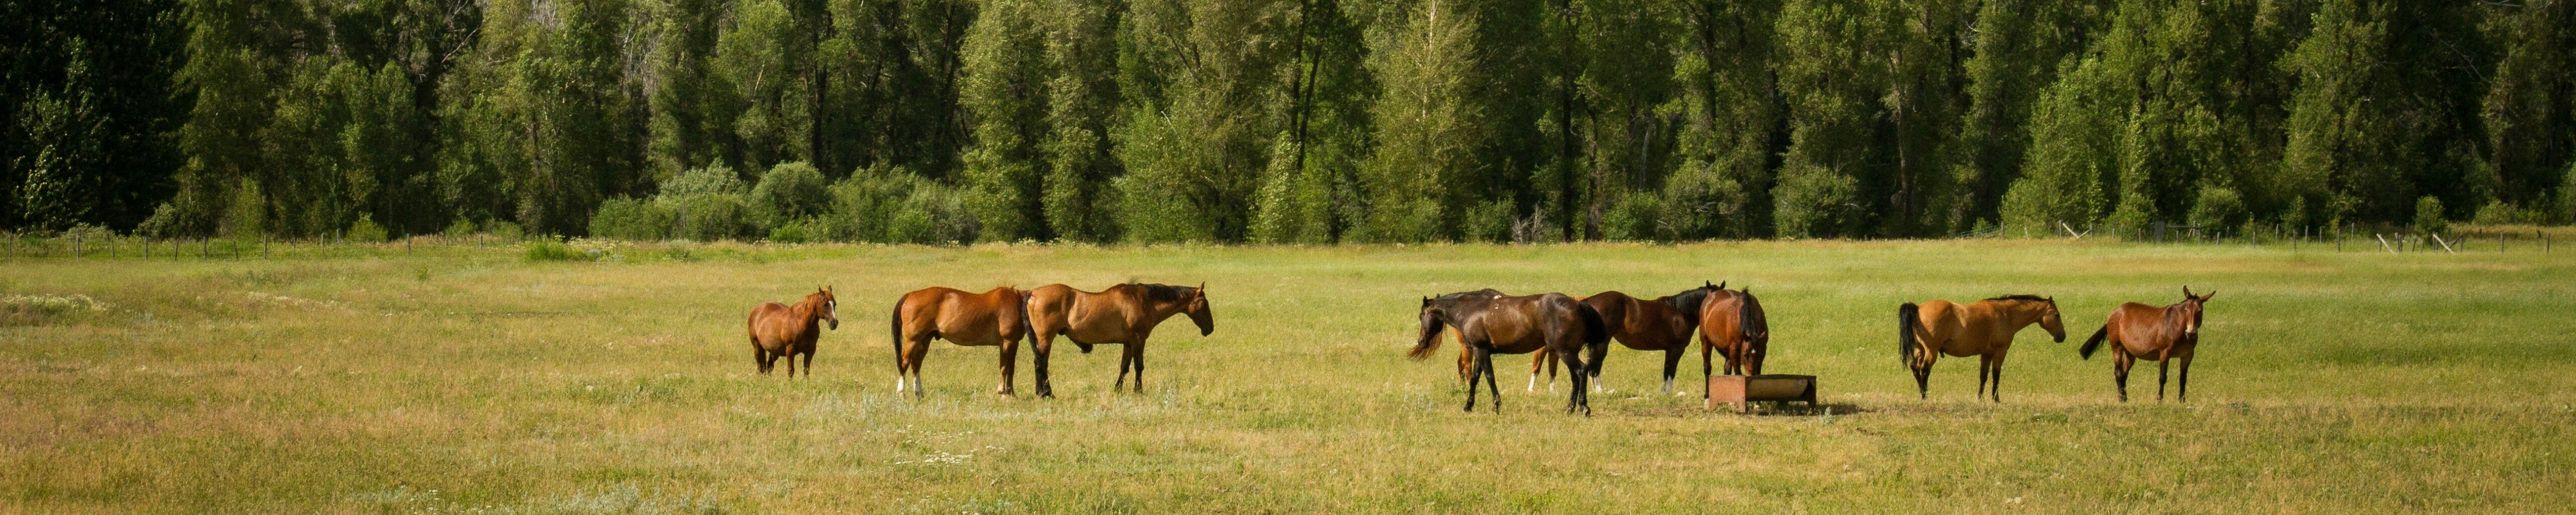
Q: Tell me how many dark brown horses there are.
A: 2